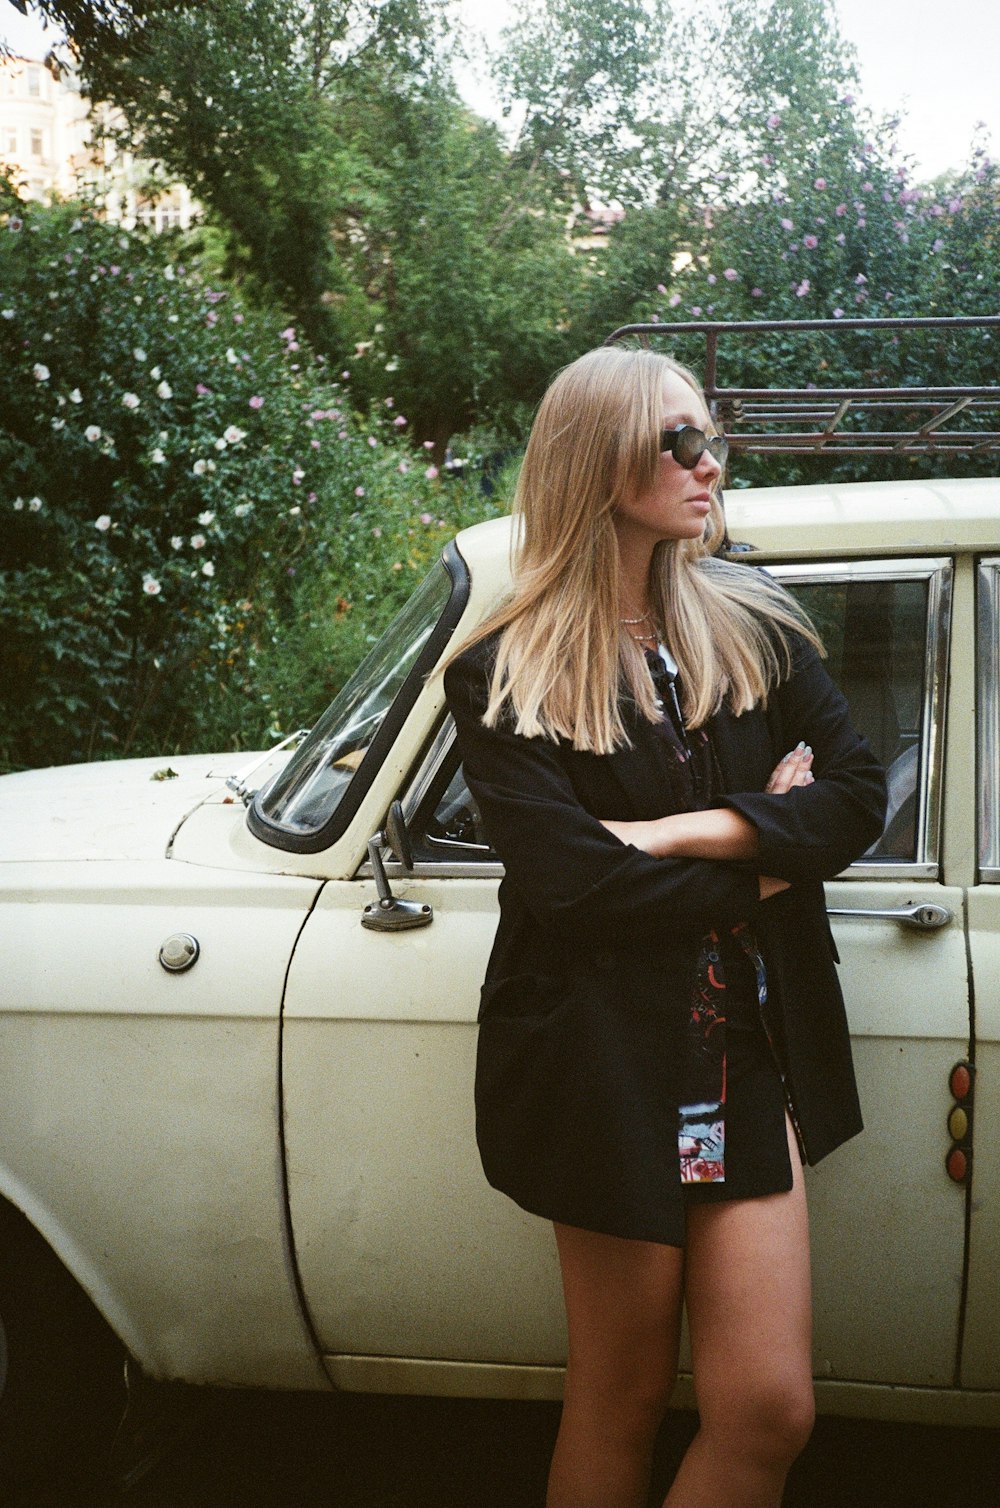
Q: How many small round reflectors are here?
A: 3